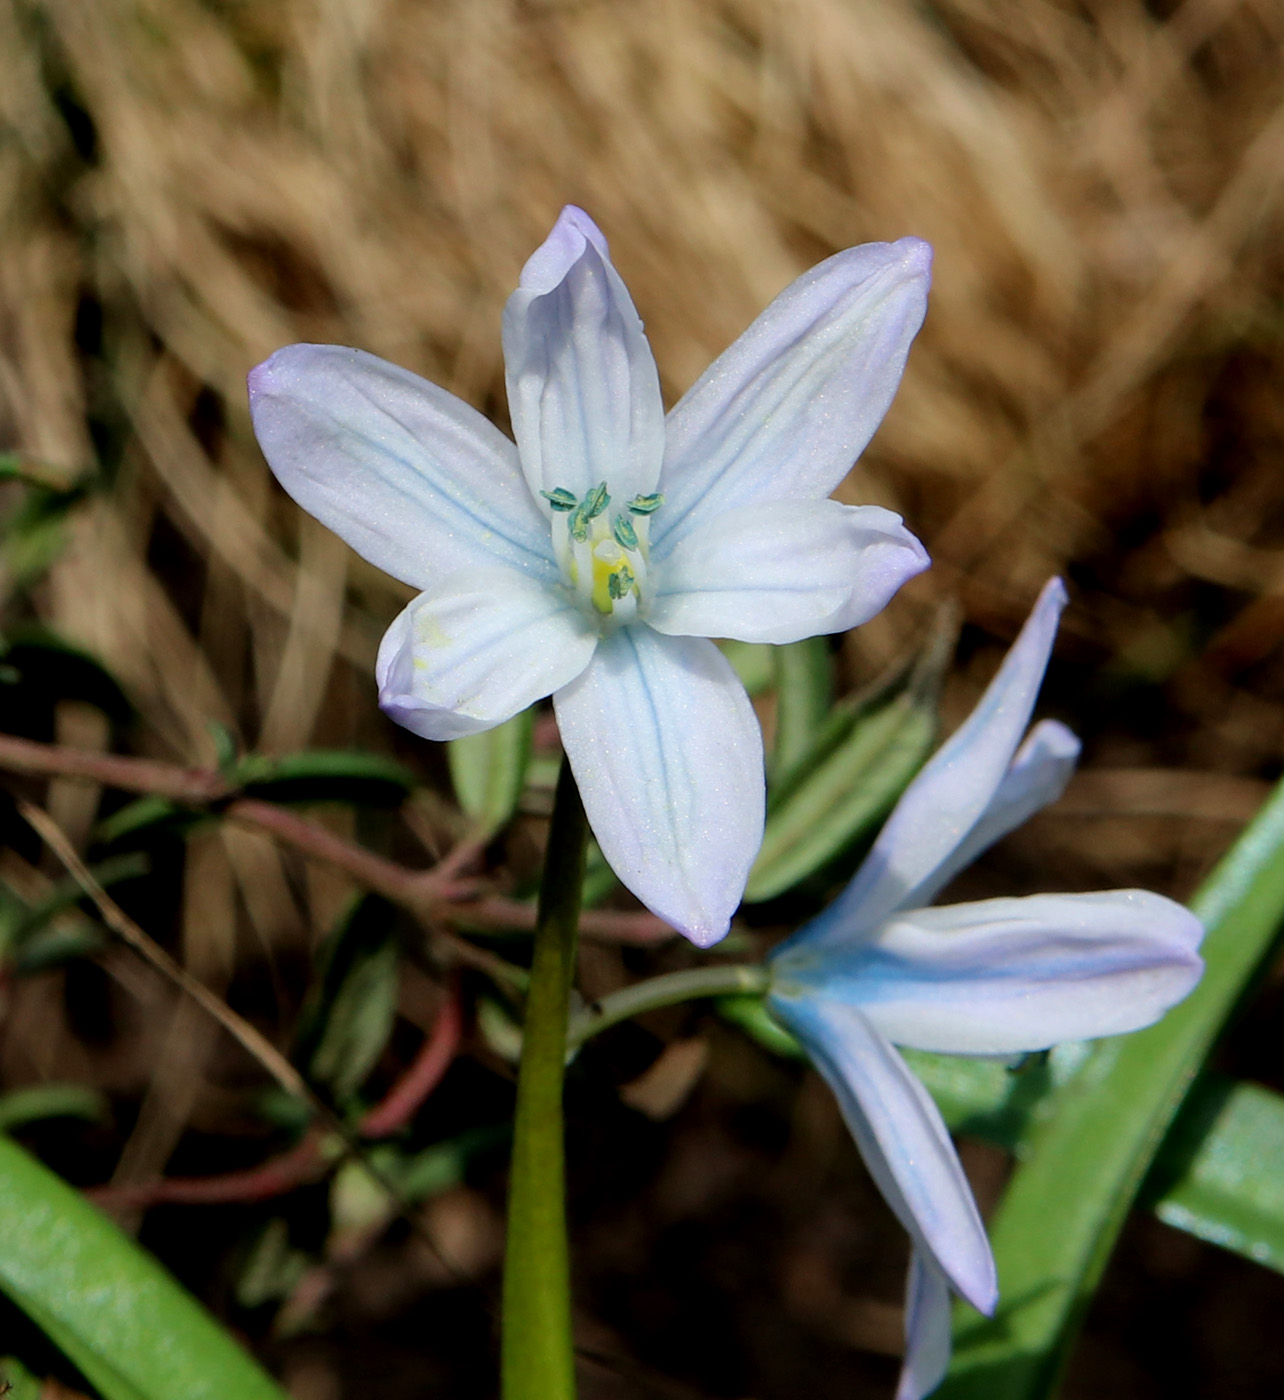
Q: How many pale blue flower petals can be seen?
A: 11